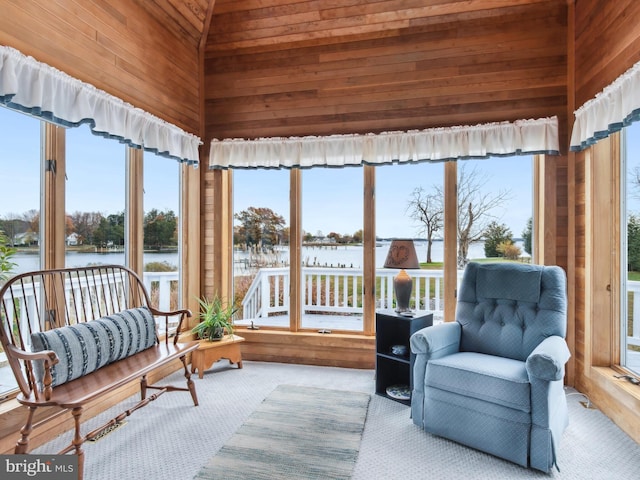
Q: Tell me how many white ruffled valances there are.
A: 3